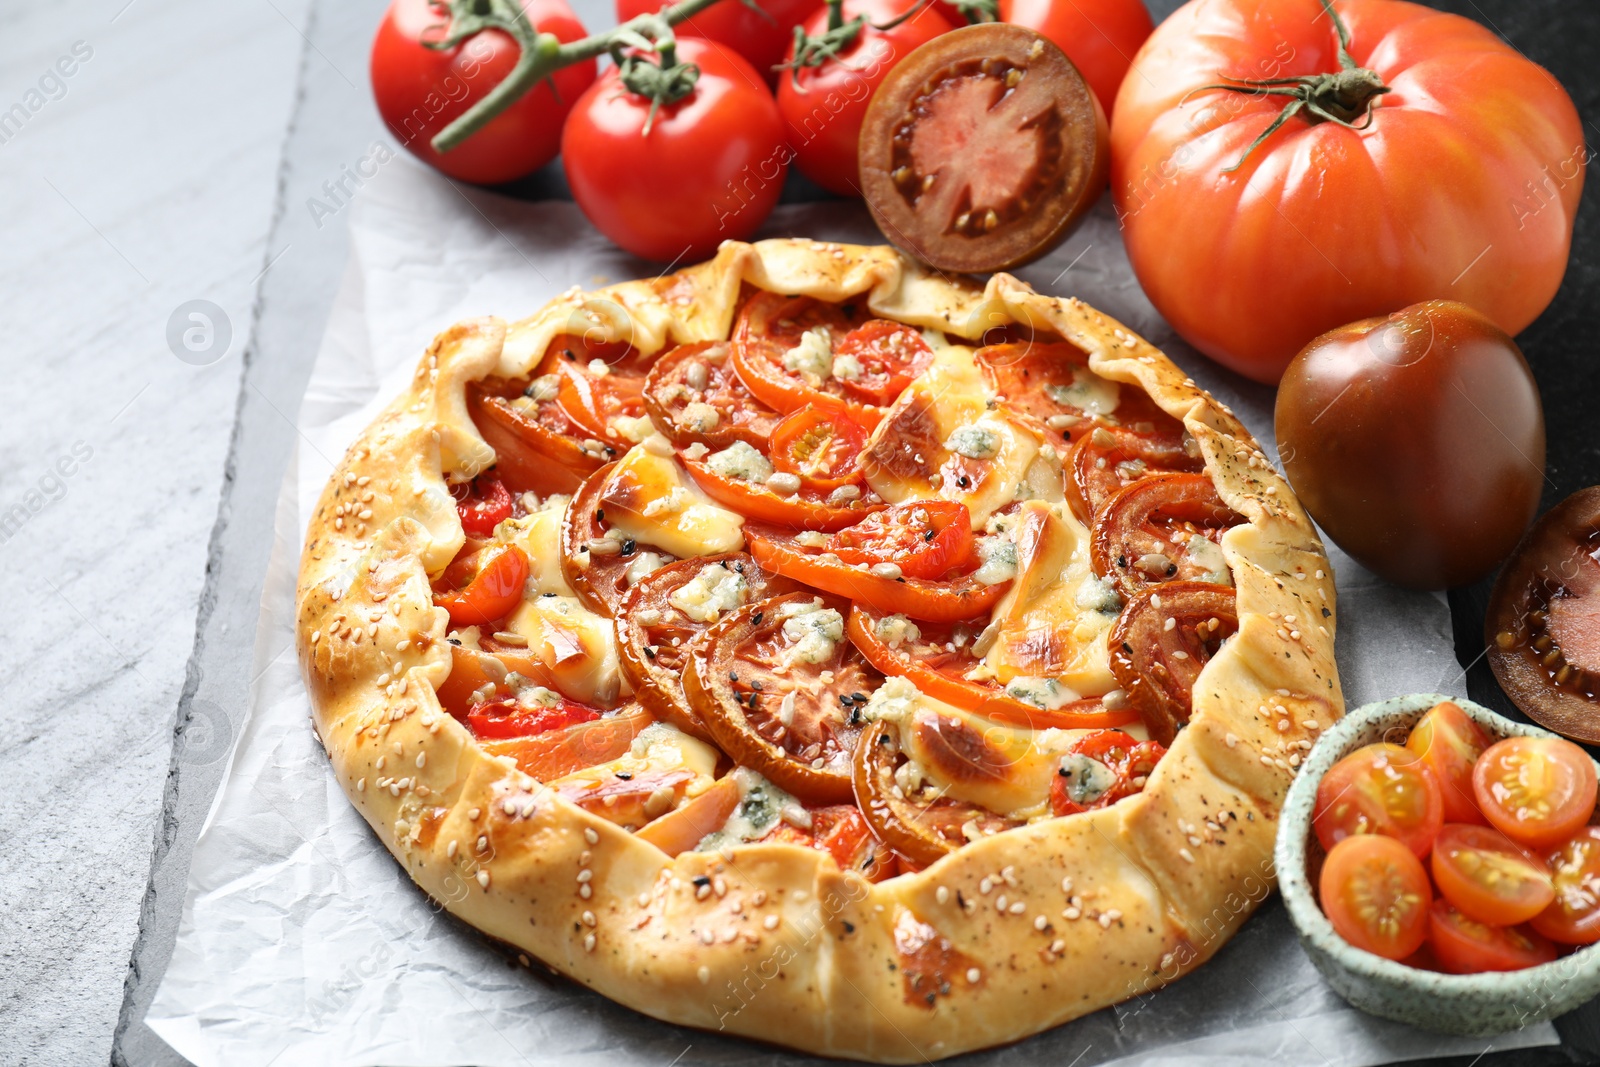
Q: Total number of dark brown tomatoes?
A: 3